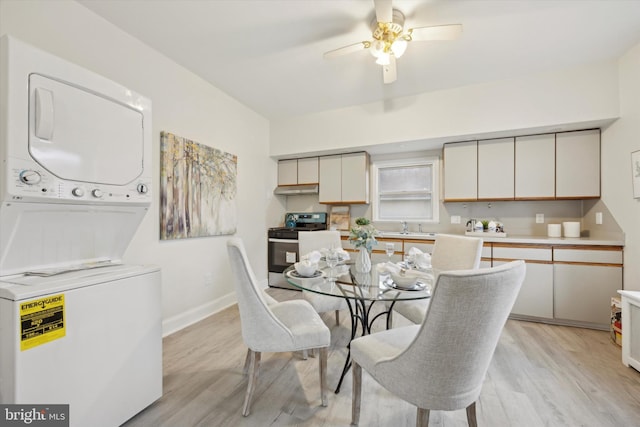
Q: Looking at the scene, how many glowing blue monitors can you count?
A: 0